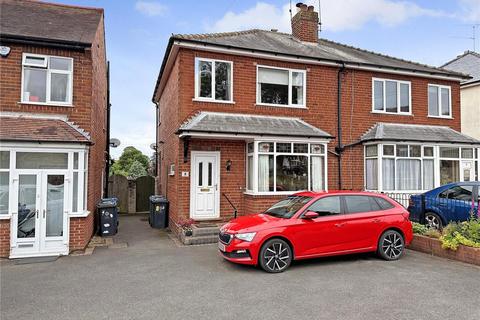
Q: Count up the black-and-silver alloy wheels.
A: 2